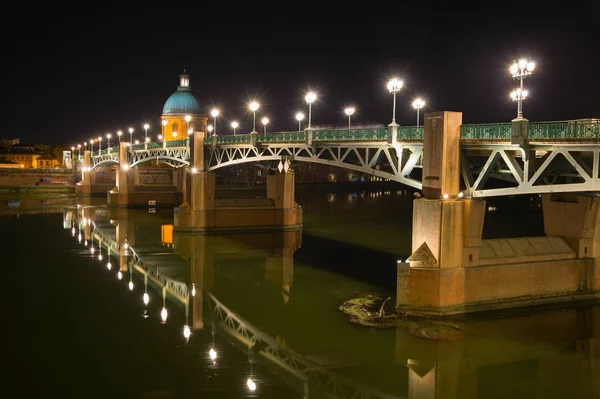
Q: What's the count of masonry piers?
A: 4